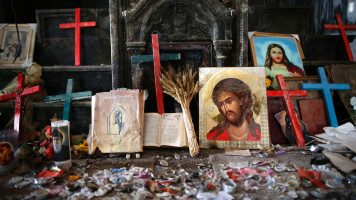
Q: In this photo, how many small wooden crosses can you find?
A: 7